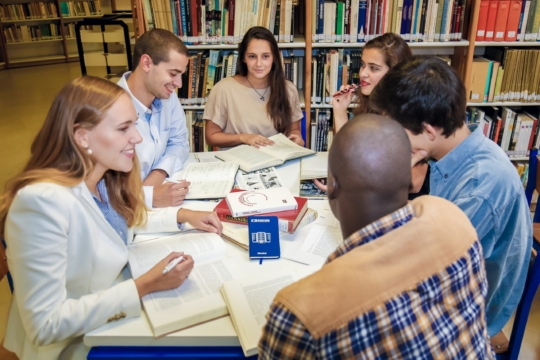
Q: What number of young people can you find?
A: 6